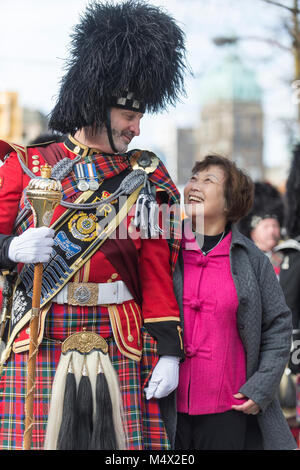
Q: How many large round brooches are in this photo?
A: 1